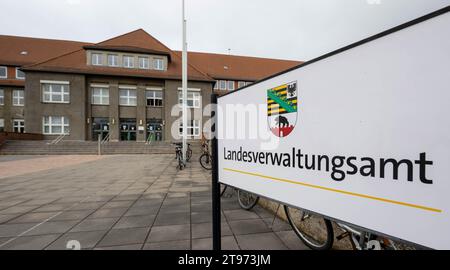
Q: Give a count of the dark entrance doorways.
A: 3